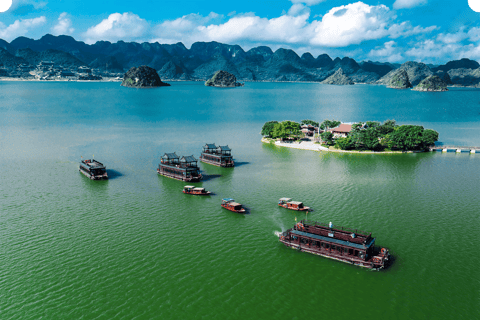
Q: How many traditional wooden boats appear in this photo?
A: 7